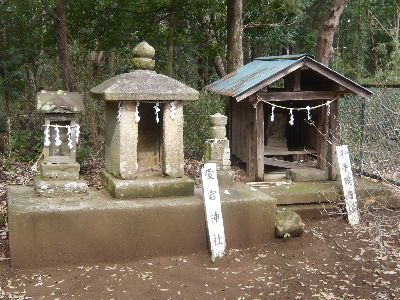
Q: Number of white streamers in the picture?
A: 12